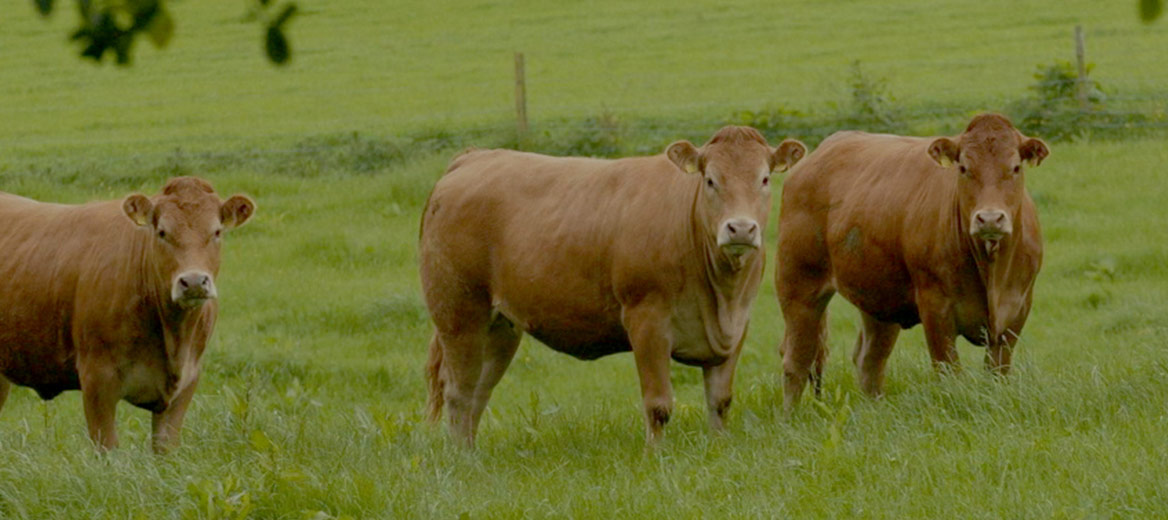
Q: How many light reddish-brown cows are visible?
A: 3